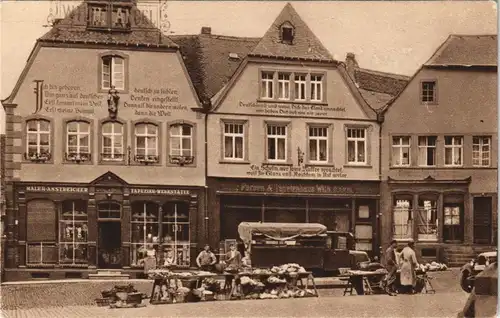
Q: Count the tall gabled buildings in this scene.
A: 3